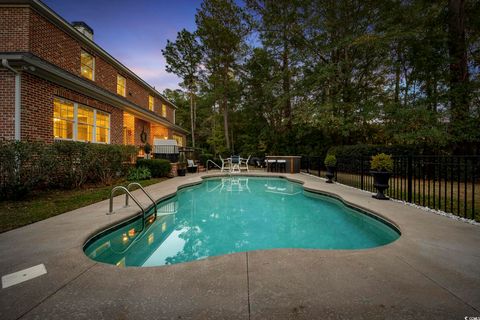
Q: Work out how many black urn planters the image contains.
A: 2